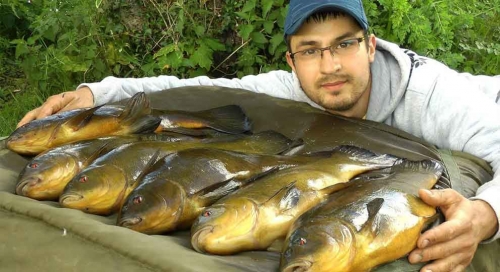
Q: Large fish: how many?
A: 6